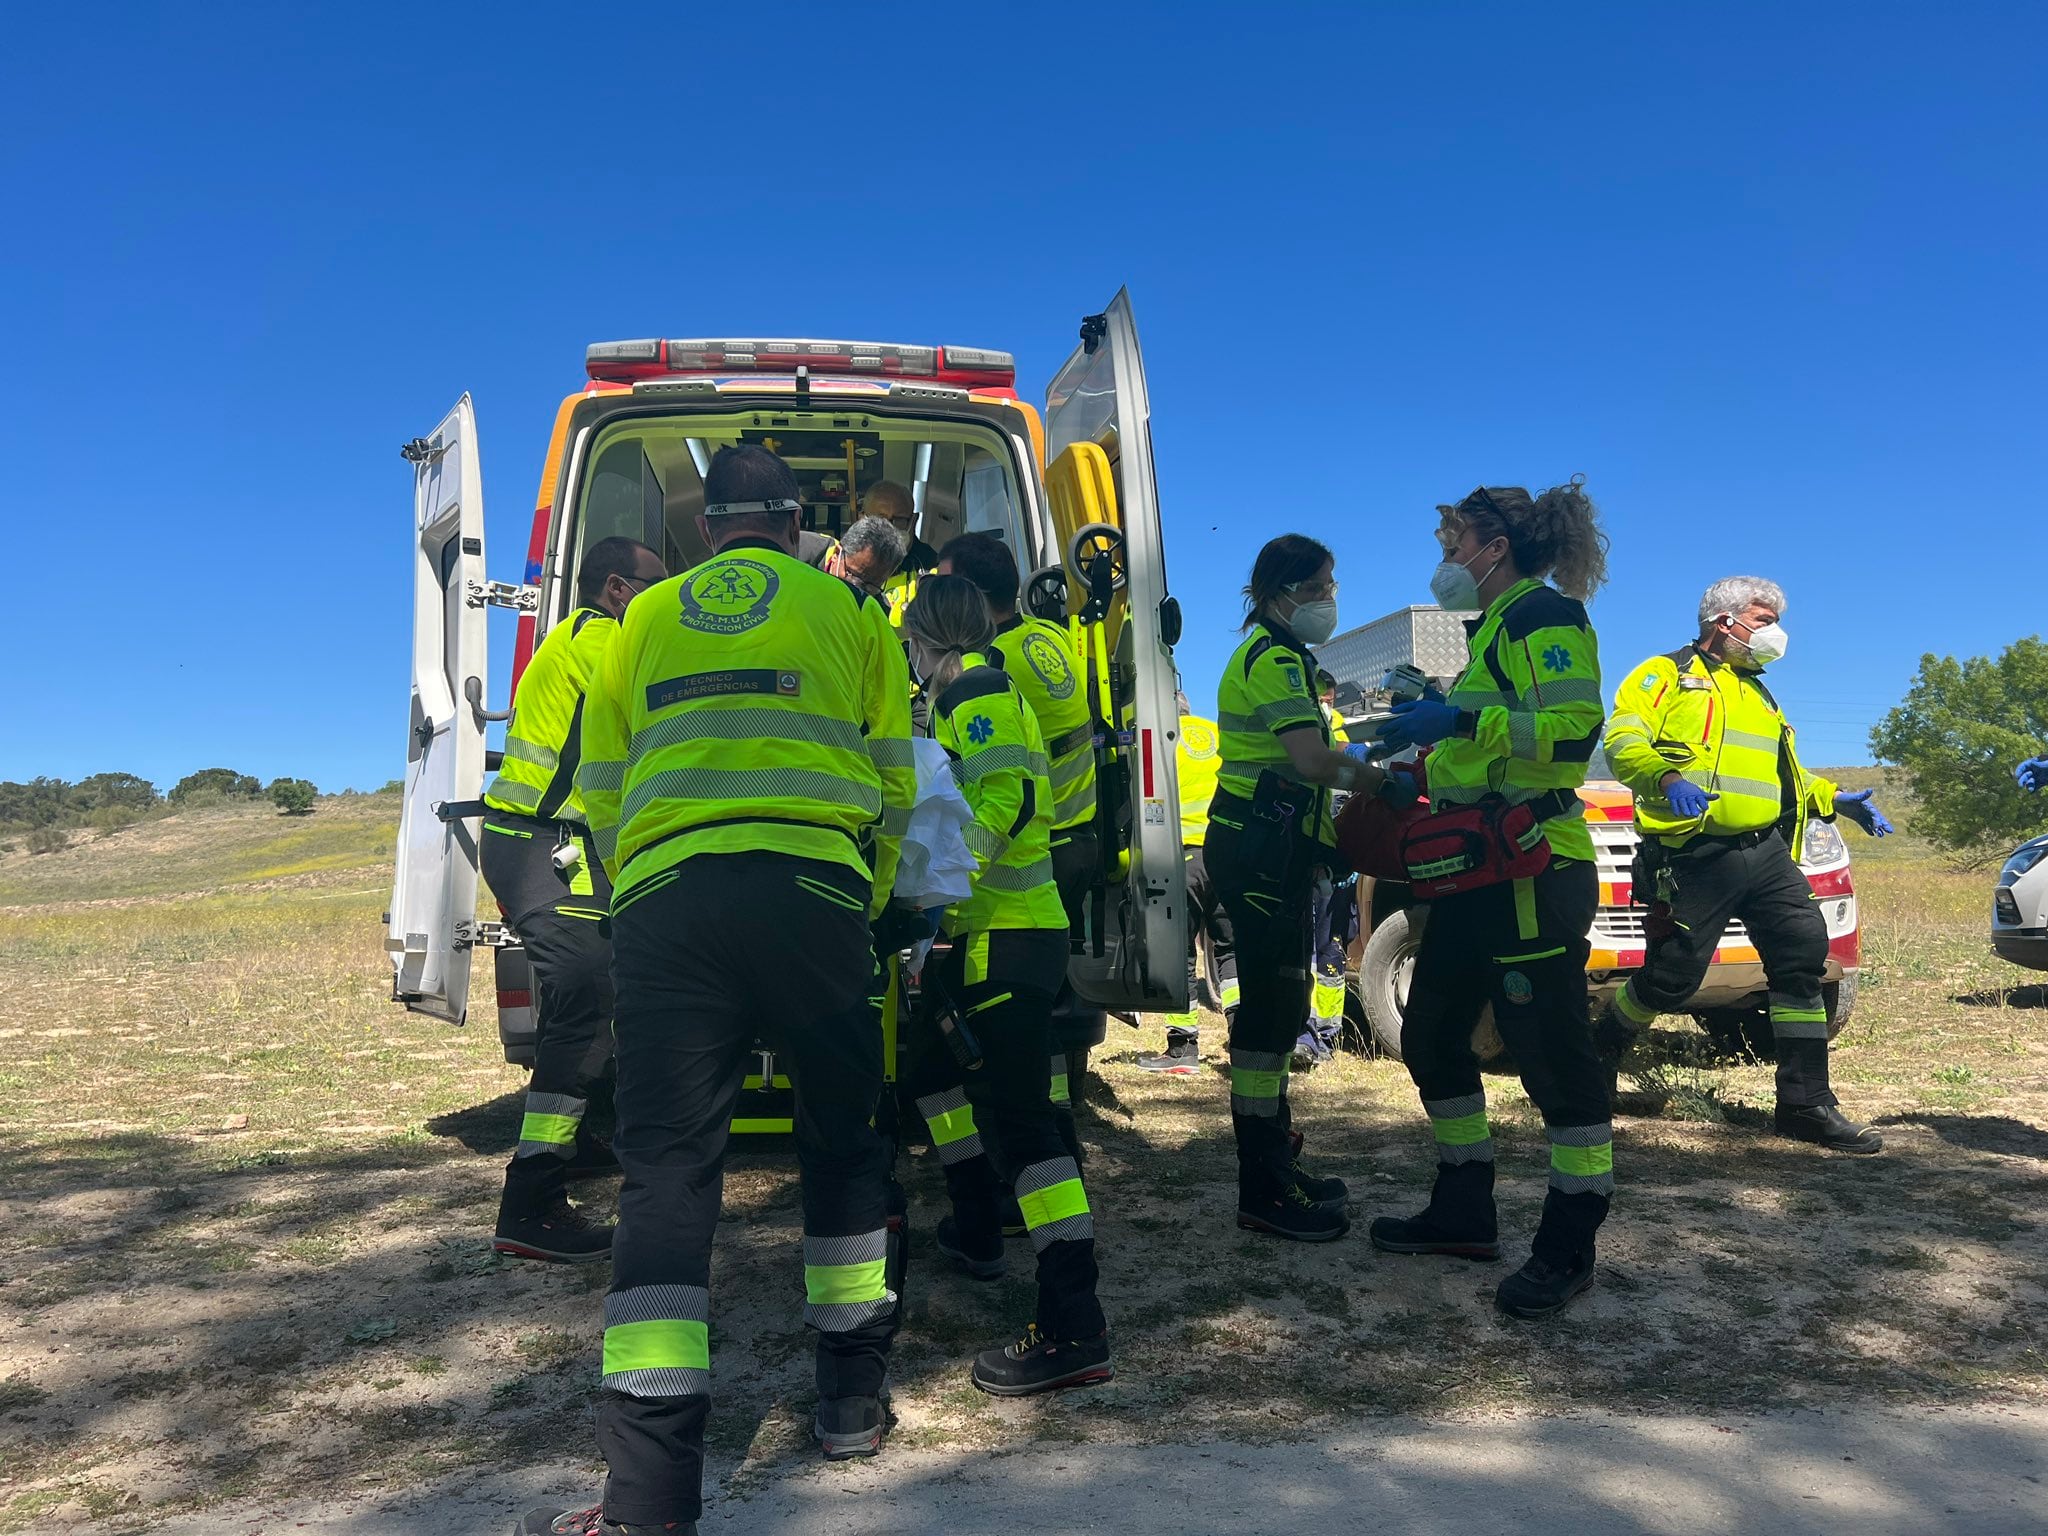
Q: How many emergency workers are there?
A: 11